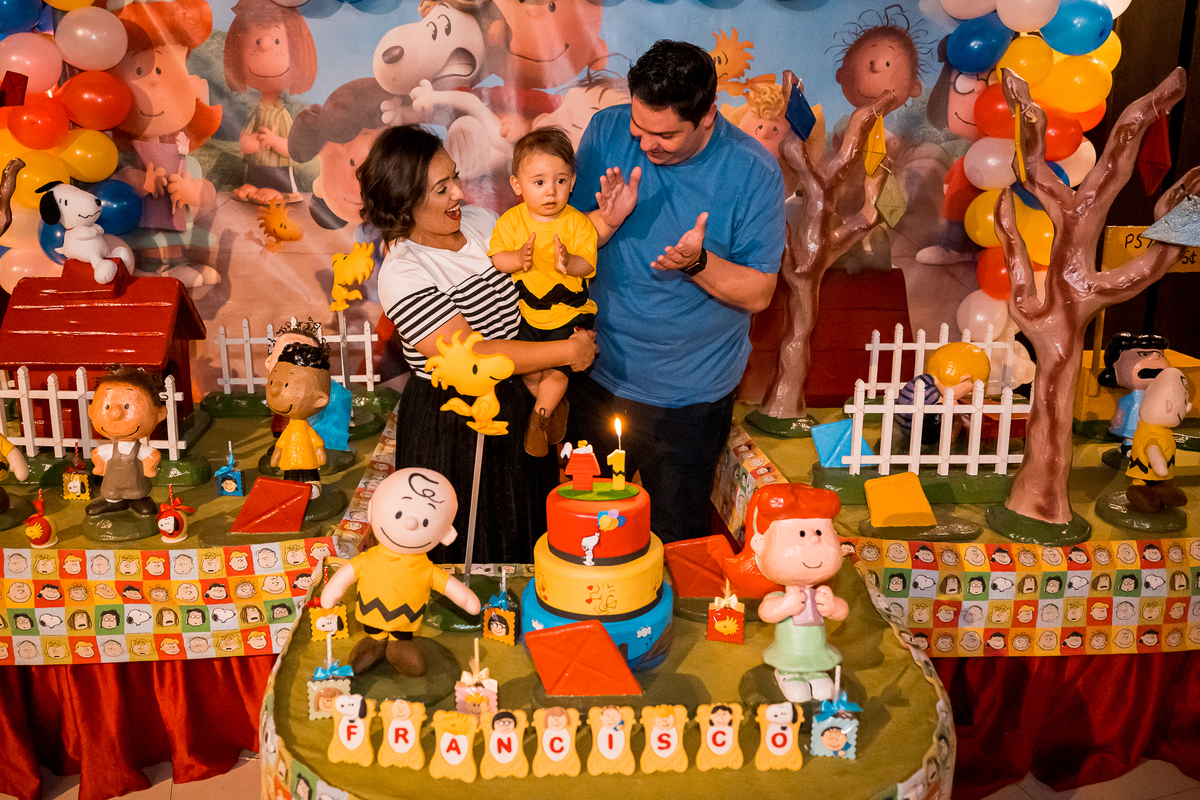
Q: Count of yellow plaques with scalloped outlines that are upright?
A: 9